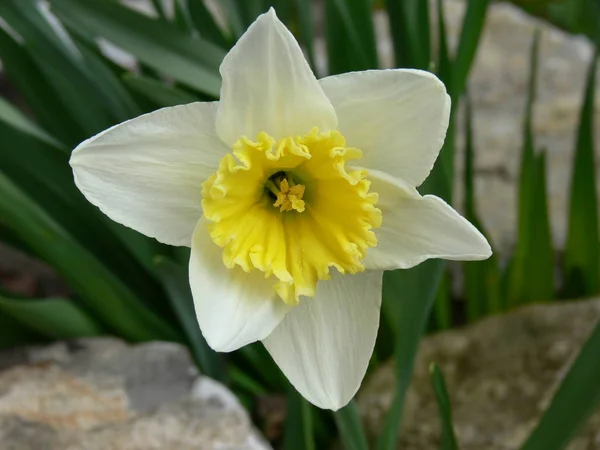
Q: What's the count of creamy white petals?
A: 6